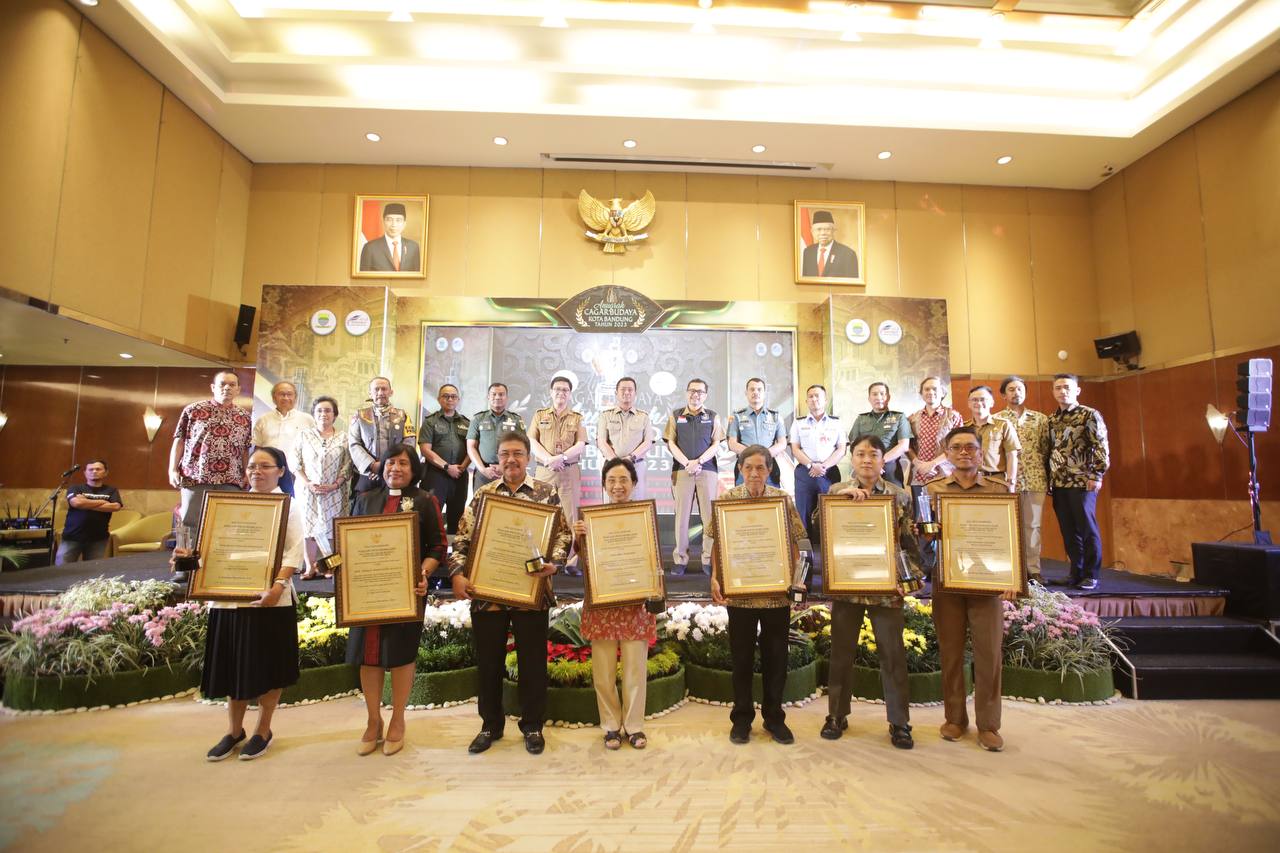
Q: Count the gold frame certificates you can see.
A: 7